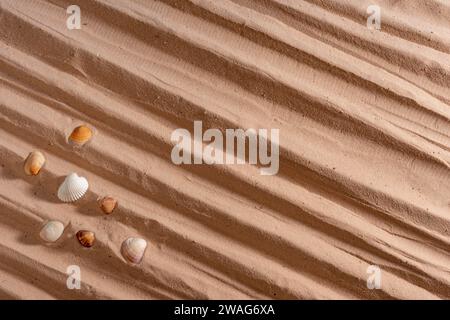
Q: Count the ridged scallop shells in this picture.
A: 1